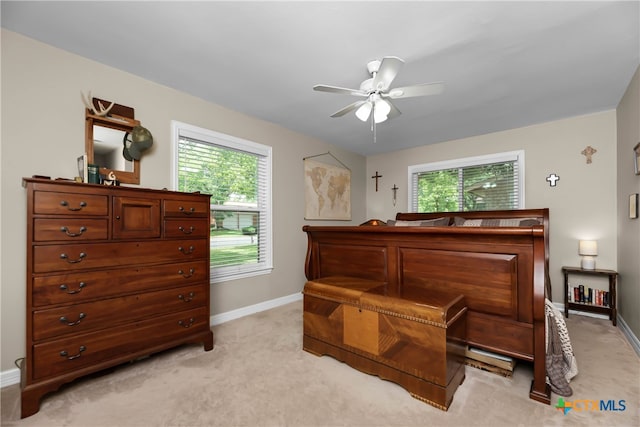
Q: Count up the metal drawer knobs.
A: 12